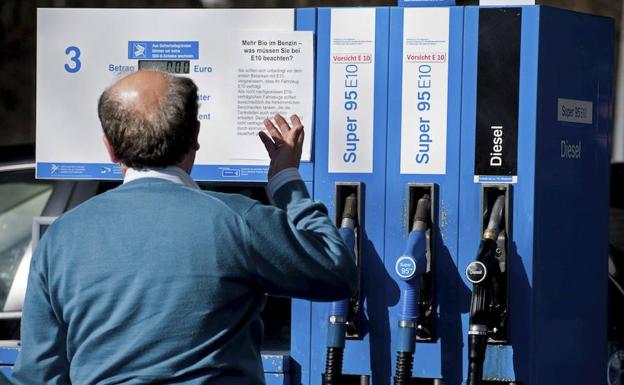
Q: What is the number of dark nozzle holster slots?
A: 3